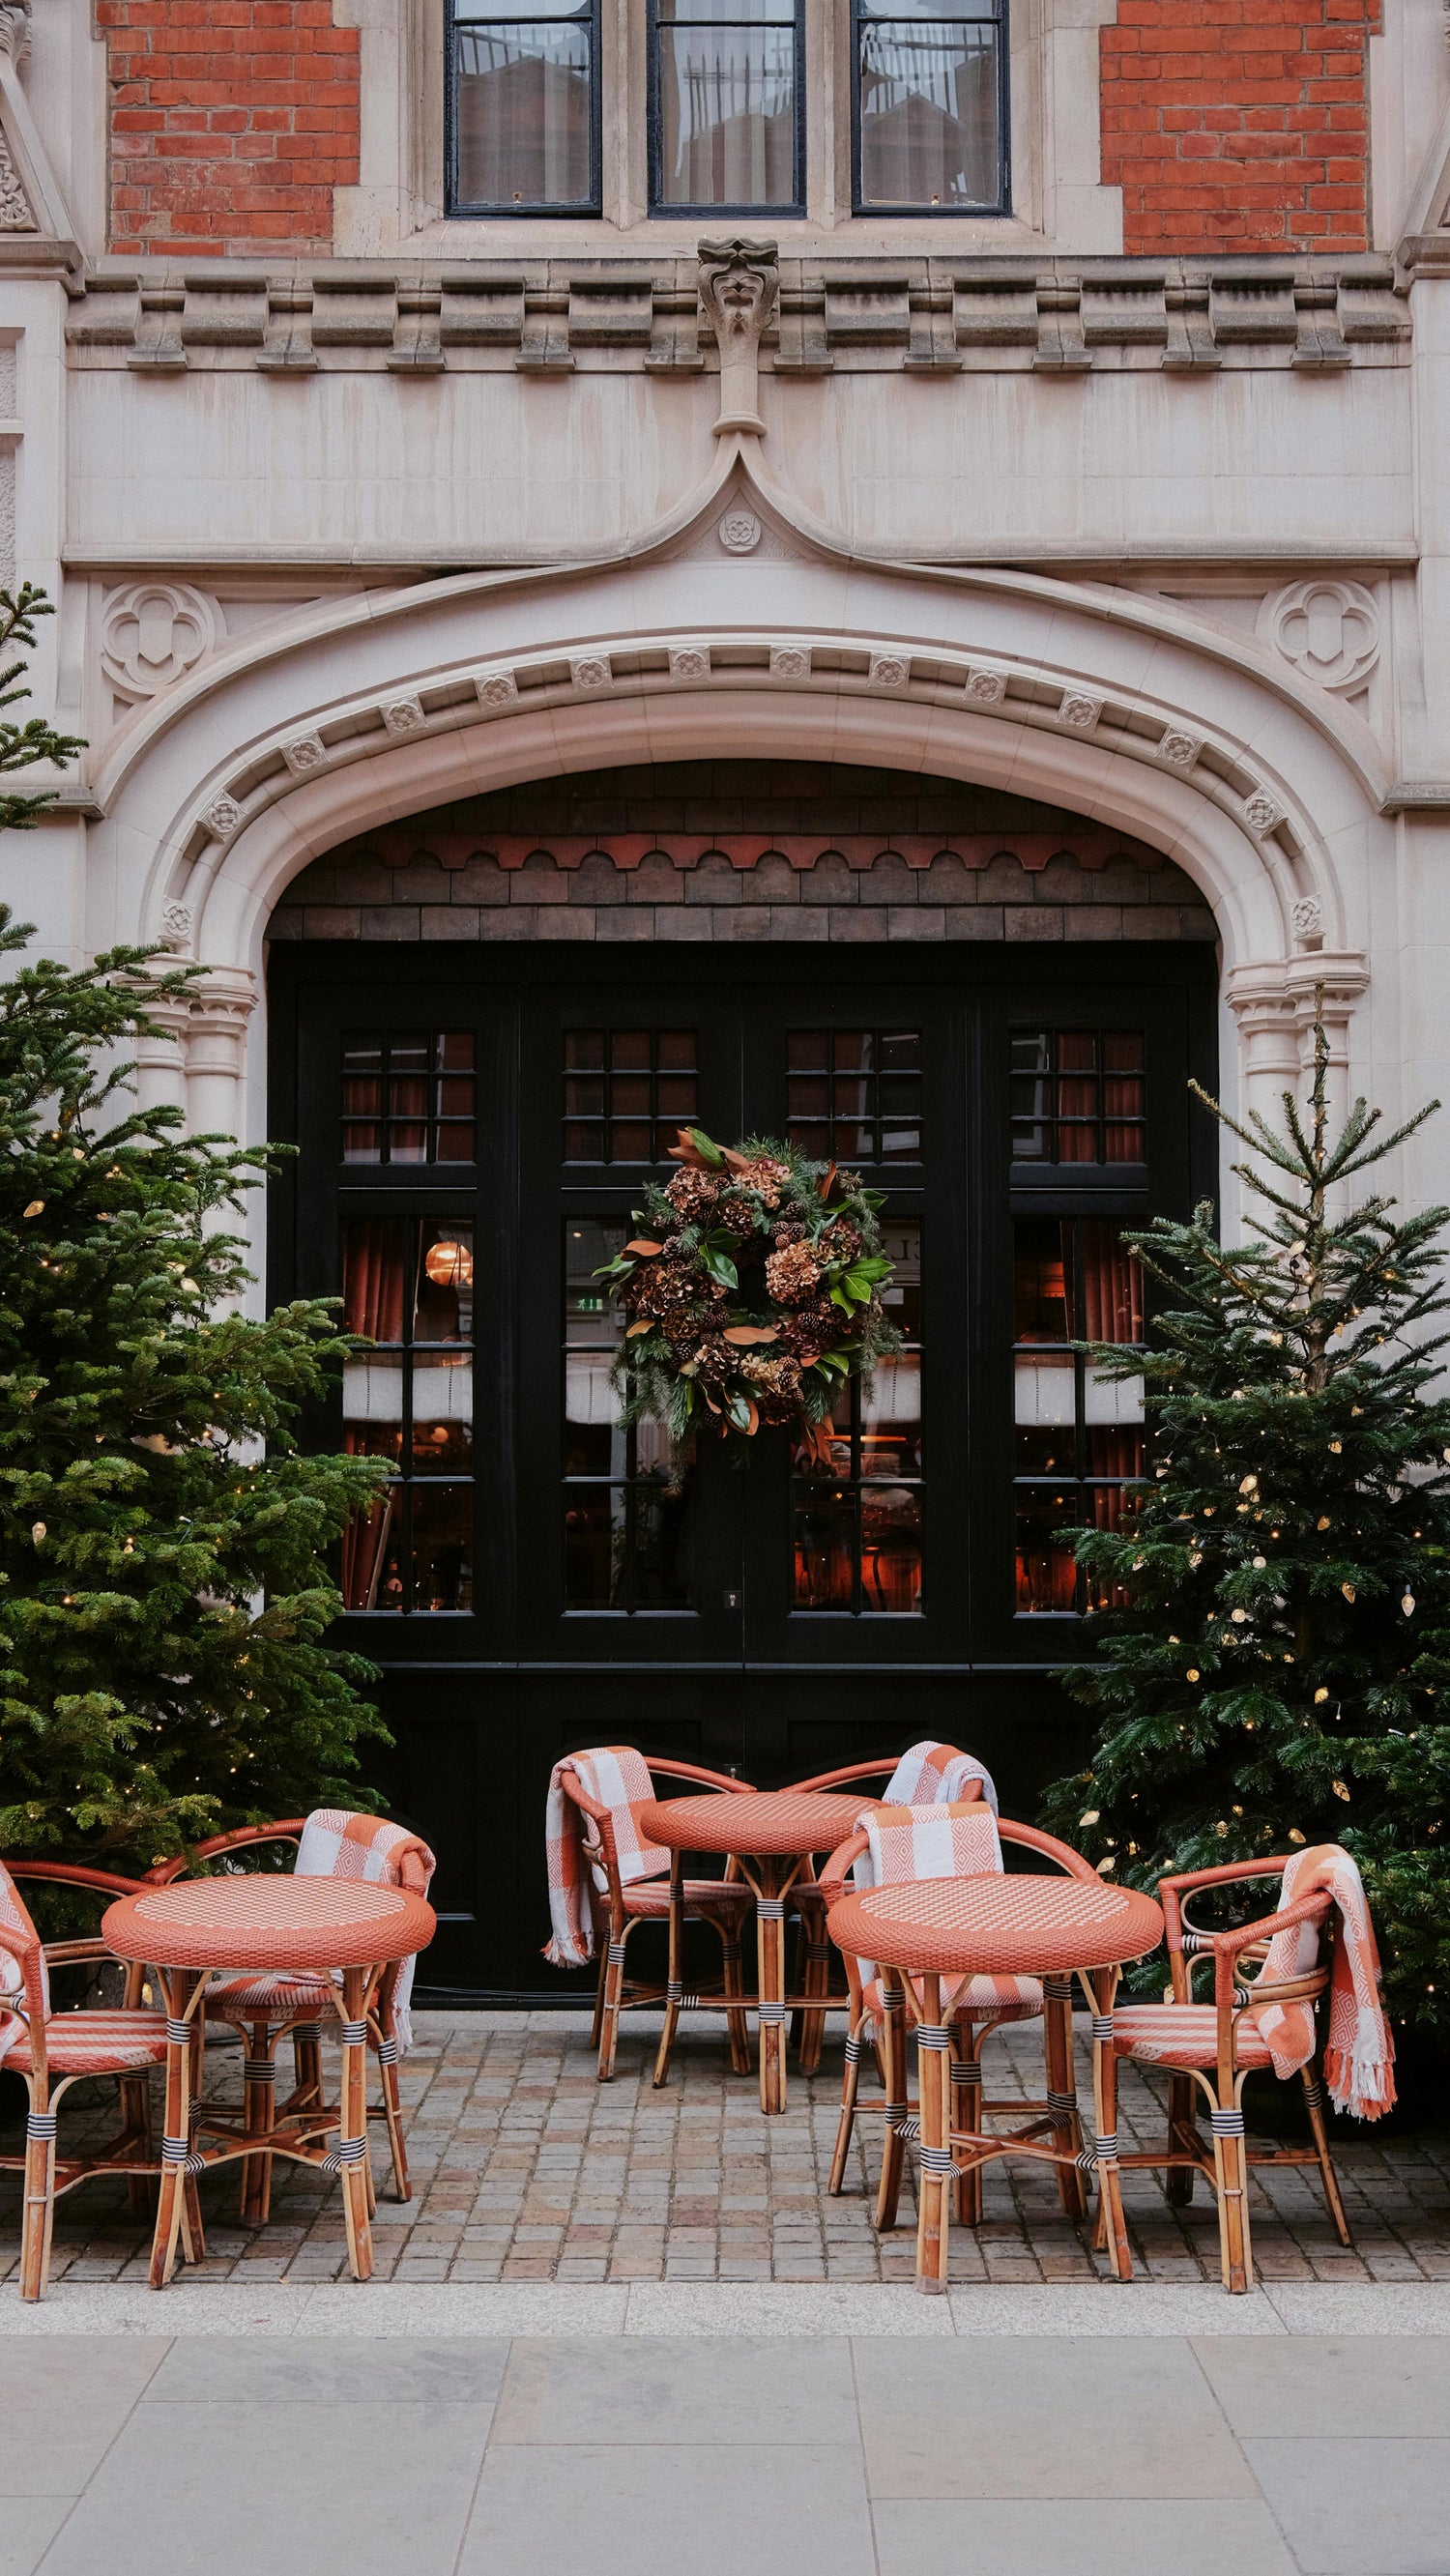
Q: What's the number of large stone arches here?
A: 1